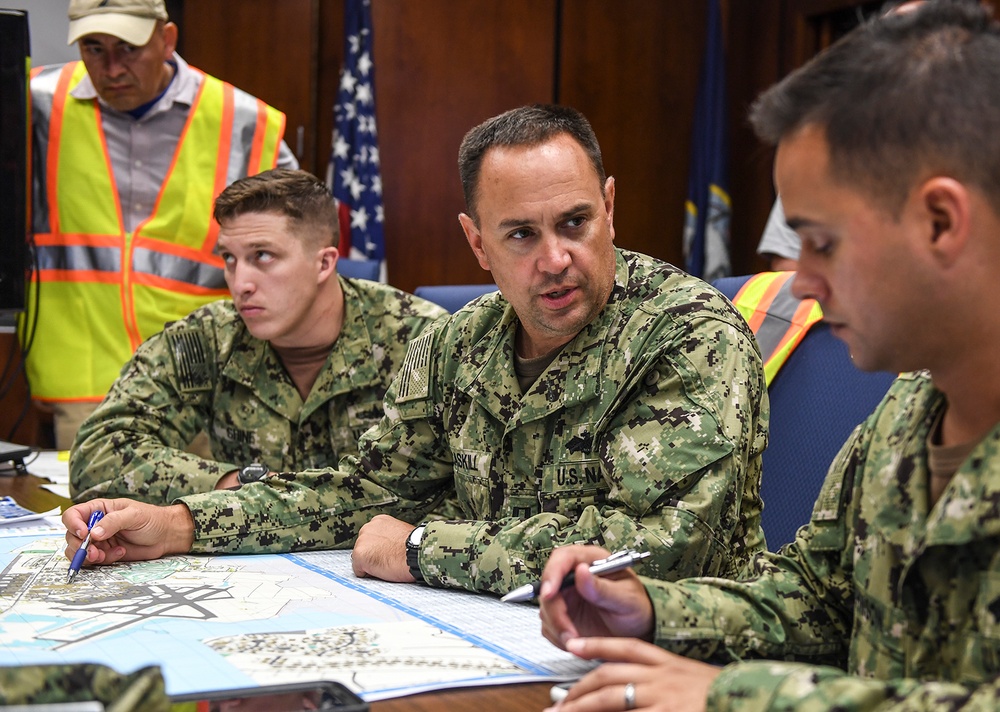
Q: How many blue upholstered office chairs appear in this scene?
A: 3